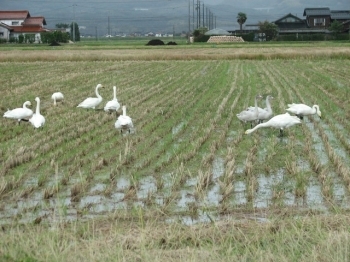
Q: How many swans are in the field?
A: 10